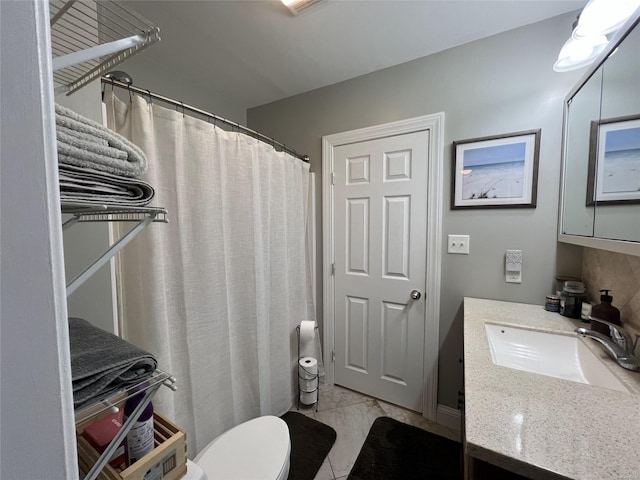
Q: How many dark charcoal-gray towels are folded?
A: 1